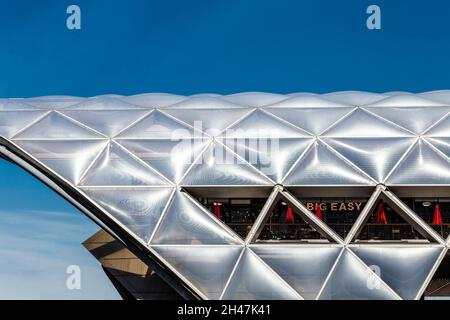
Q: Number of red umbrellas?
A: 5